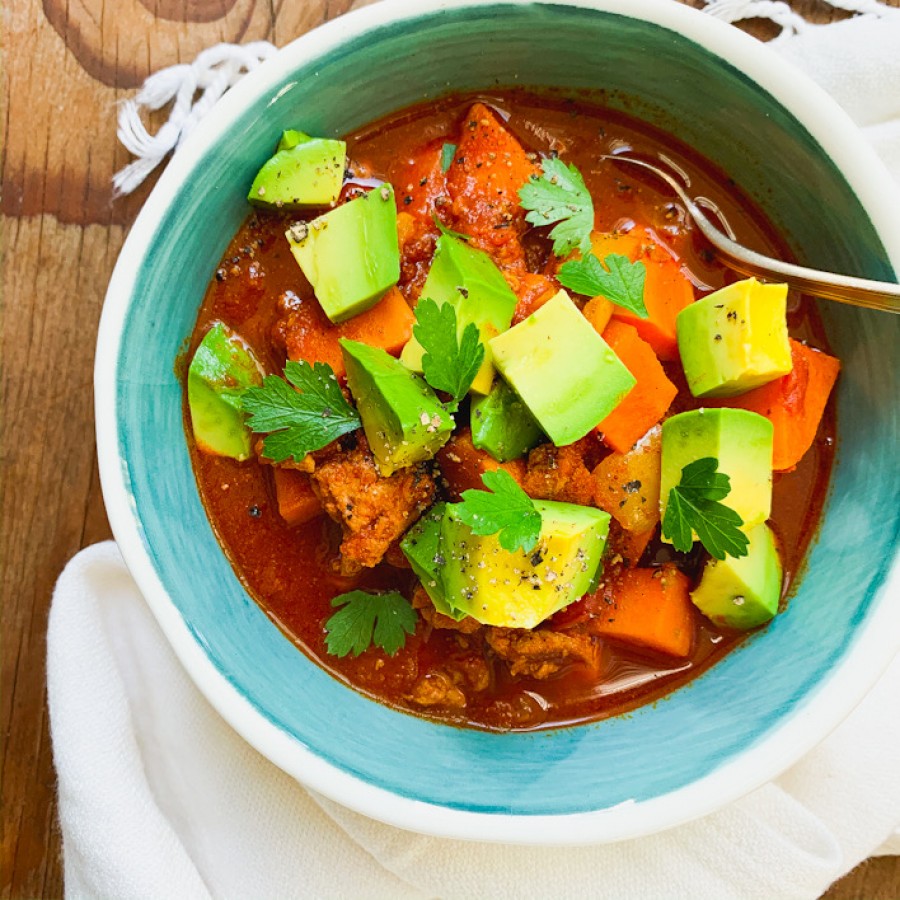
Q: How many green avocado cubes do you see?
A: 11